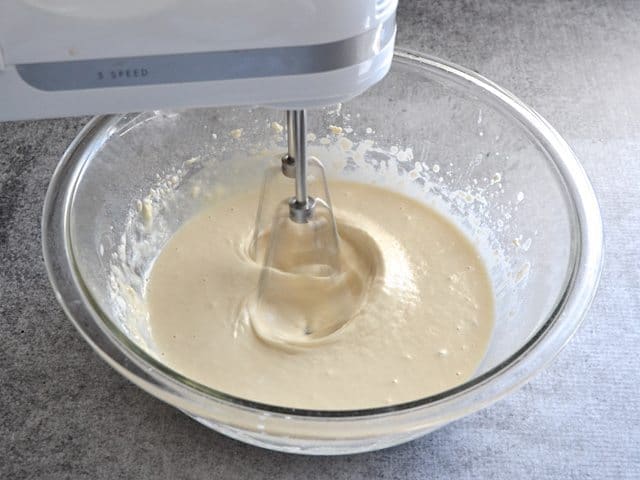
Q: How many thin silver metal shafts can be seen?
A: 2